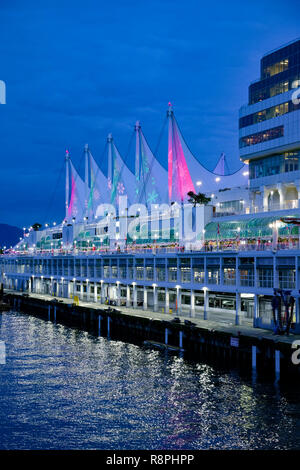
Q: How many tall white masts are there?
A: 5